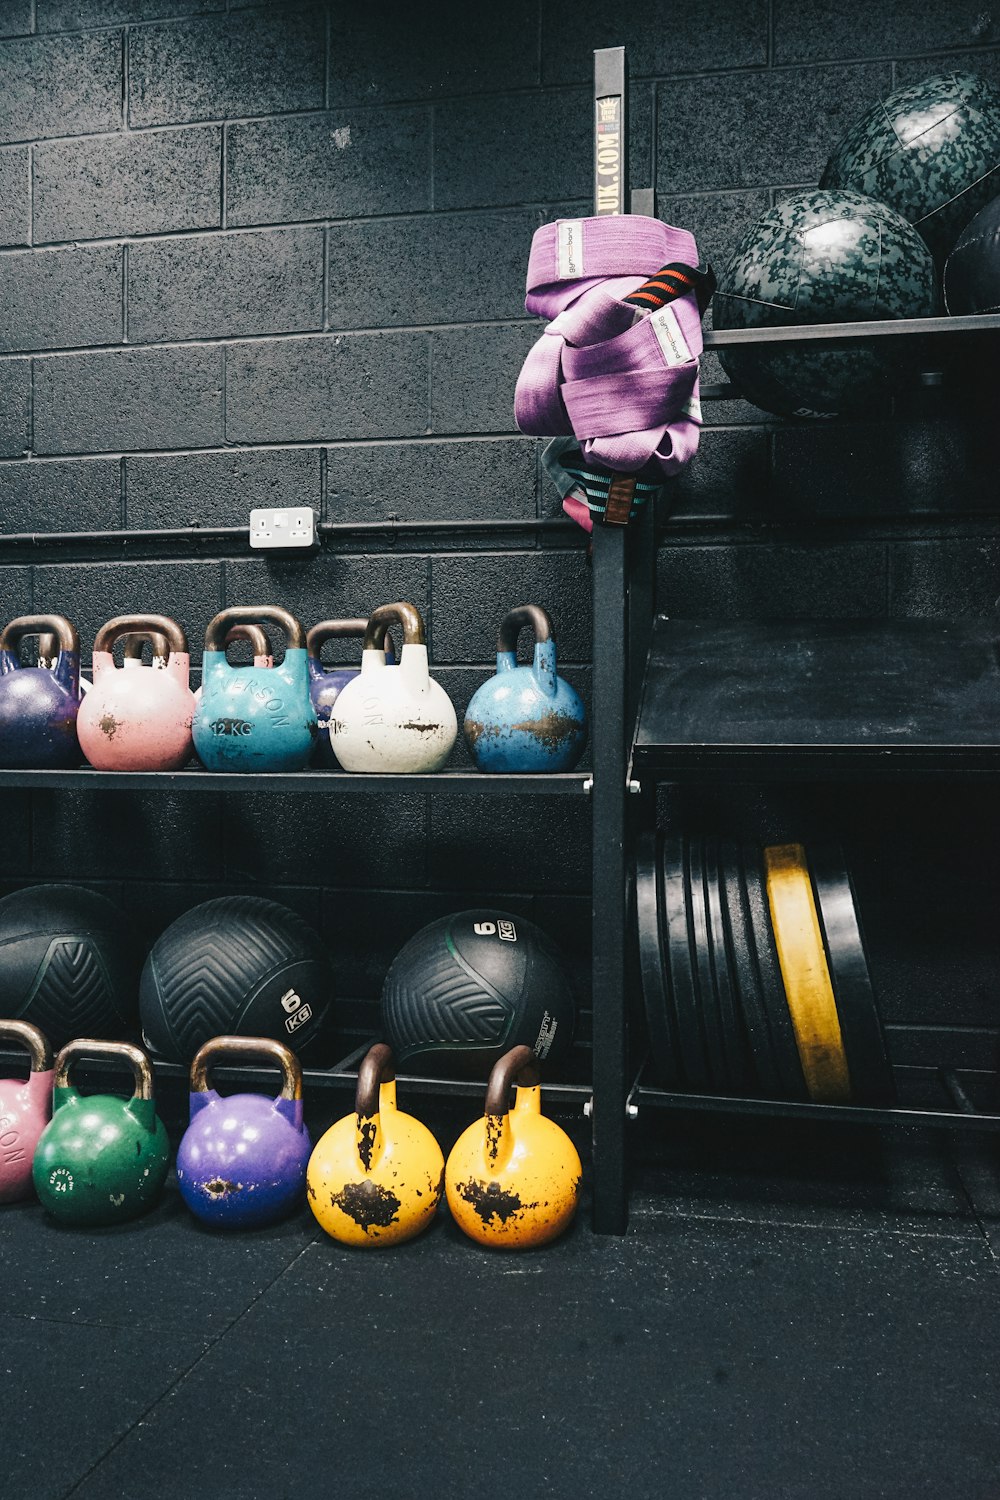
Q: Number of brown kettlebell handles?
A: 14